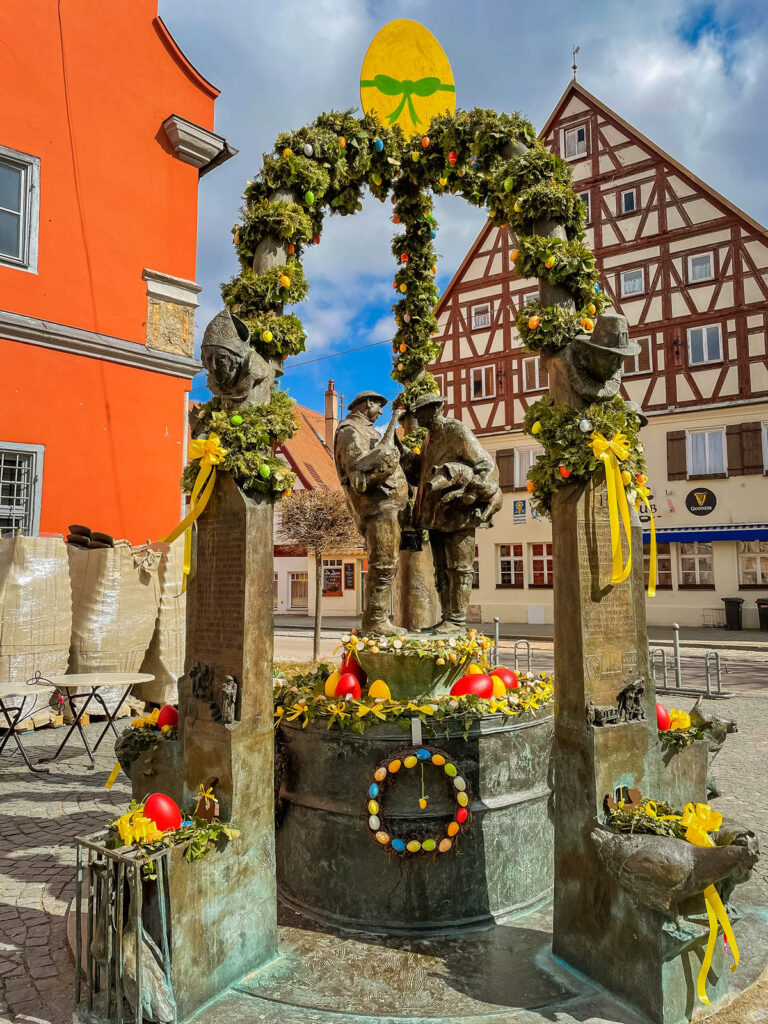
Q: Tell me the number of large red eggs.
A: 7